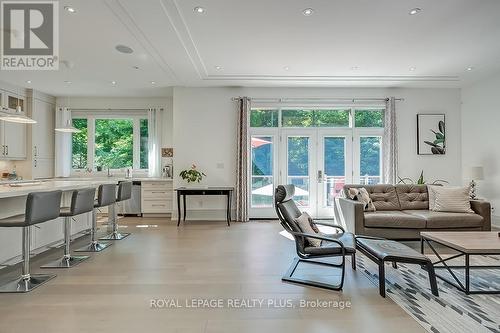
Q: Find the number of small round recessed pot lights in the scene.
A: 13